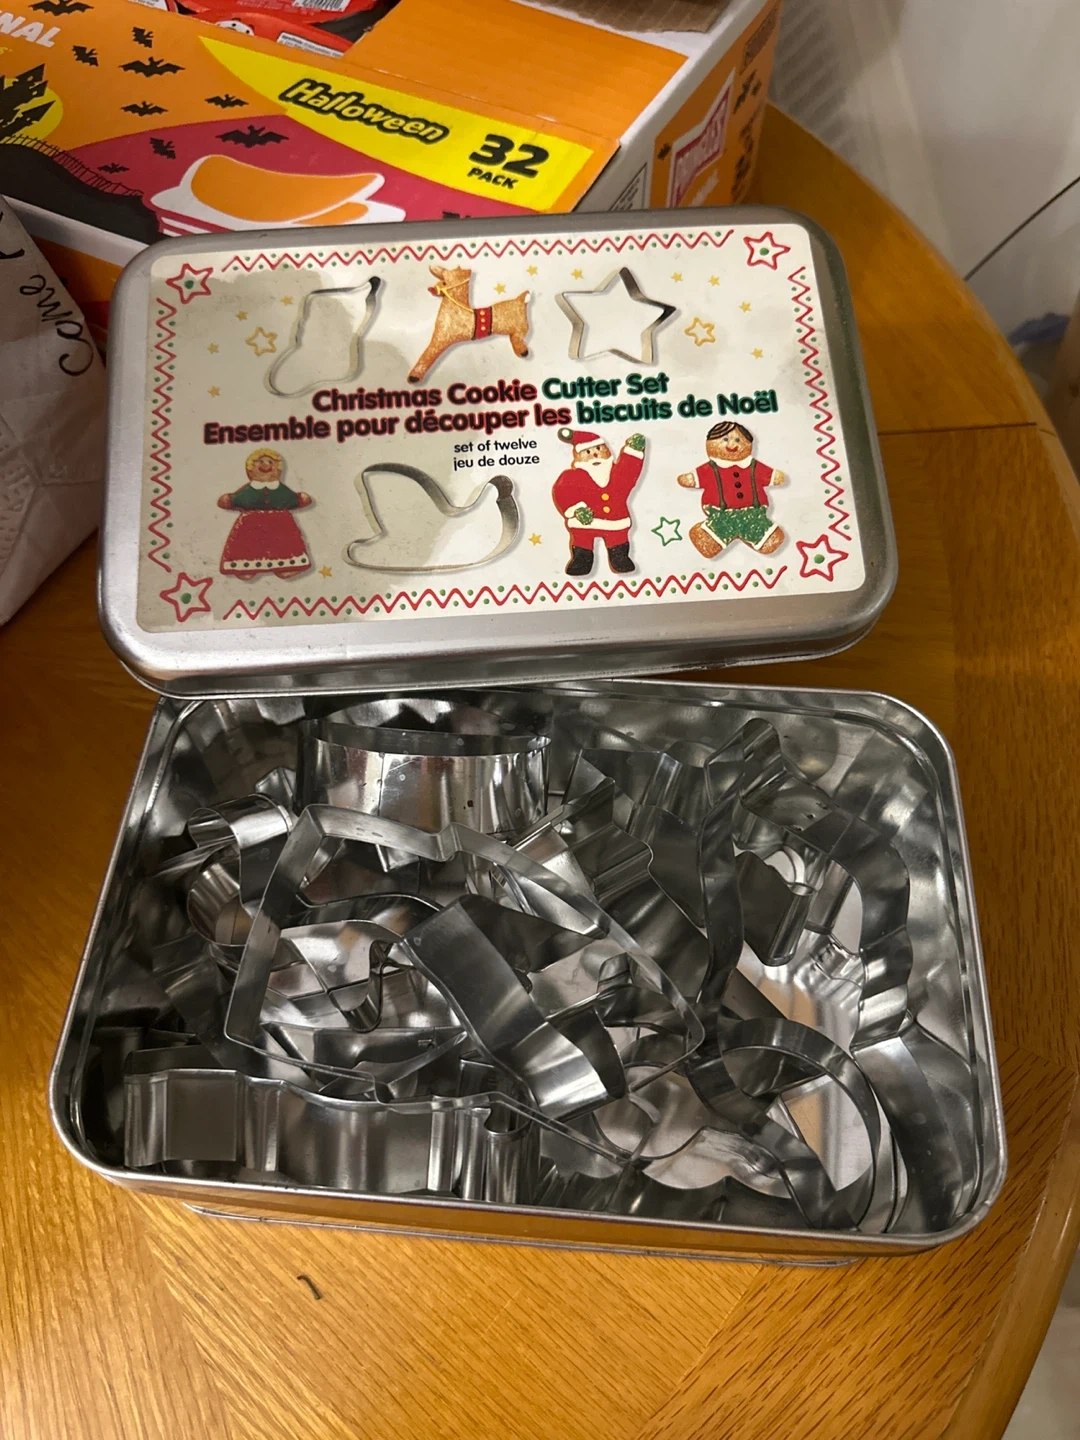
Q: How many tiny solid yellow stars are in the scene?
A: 13